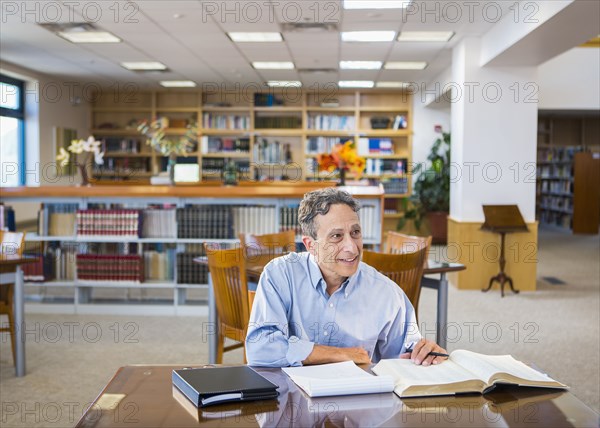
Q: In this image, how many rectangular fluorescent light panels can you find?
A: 13